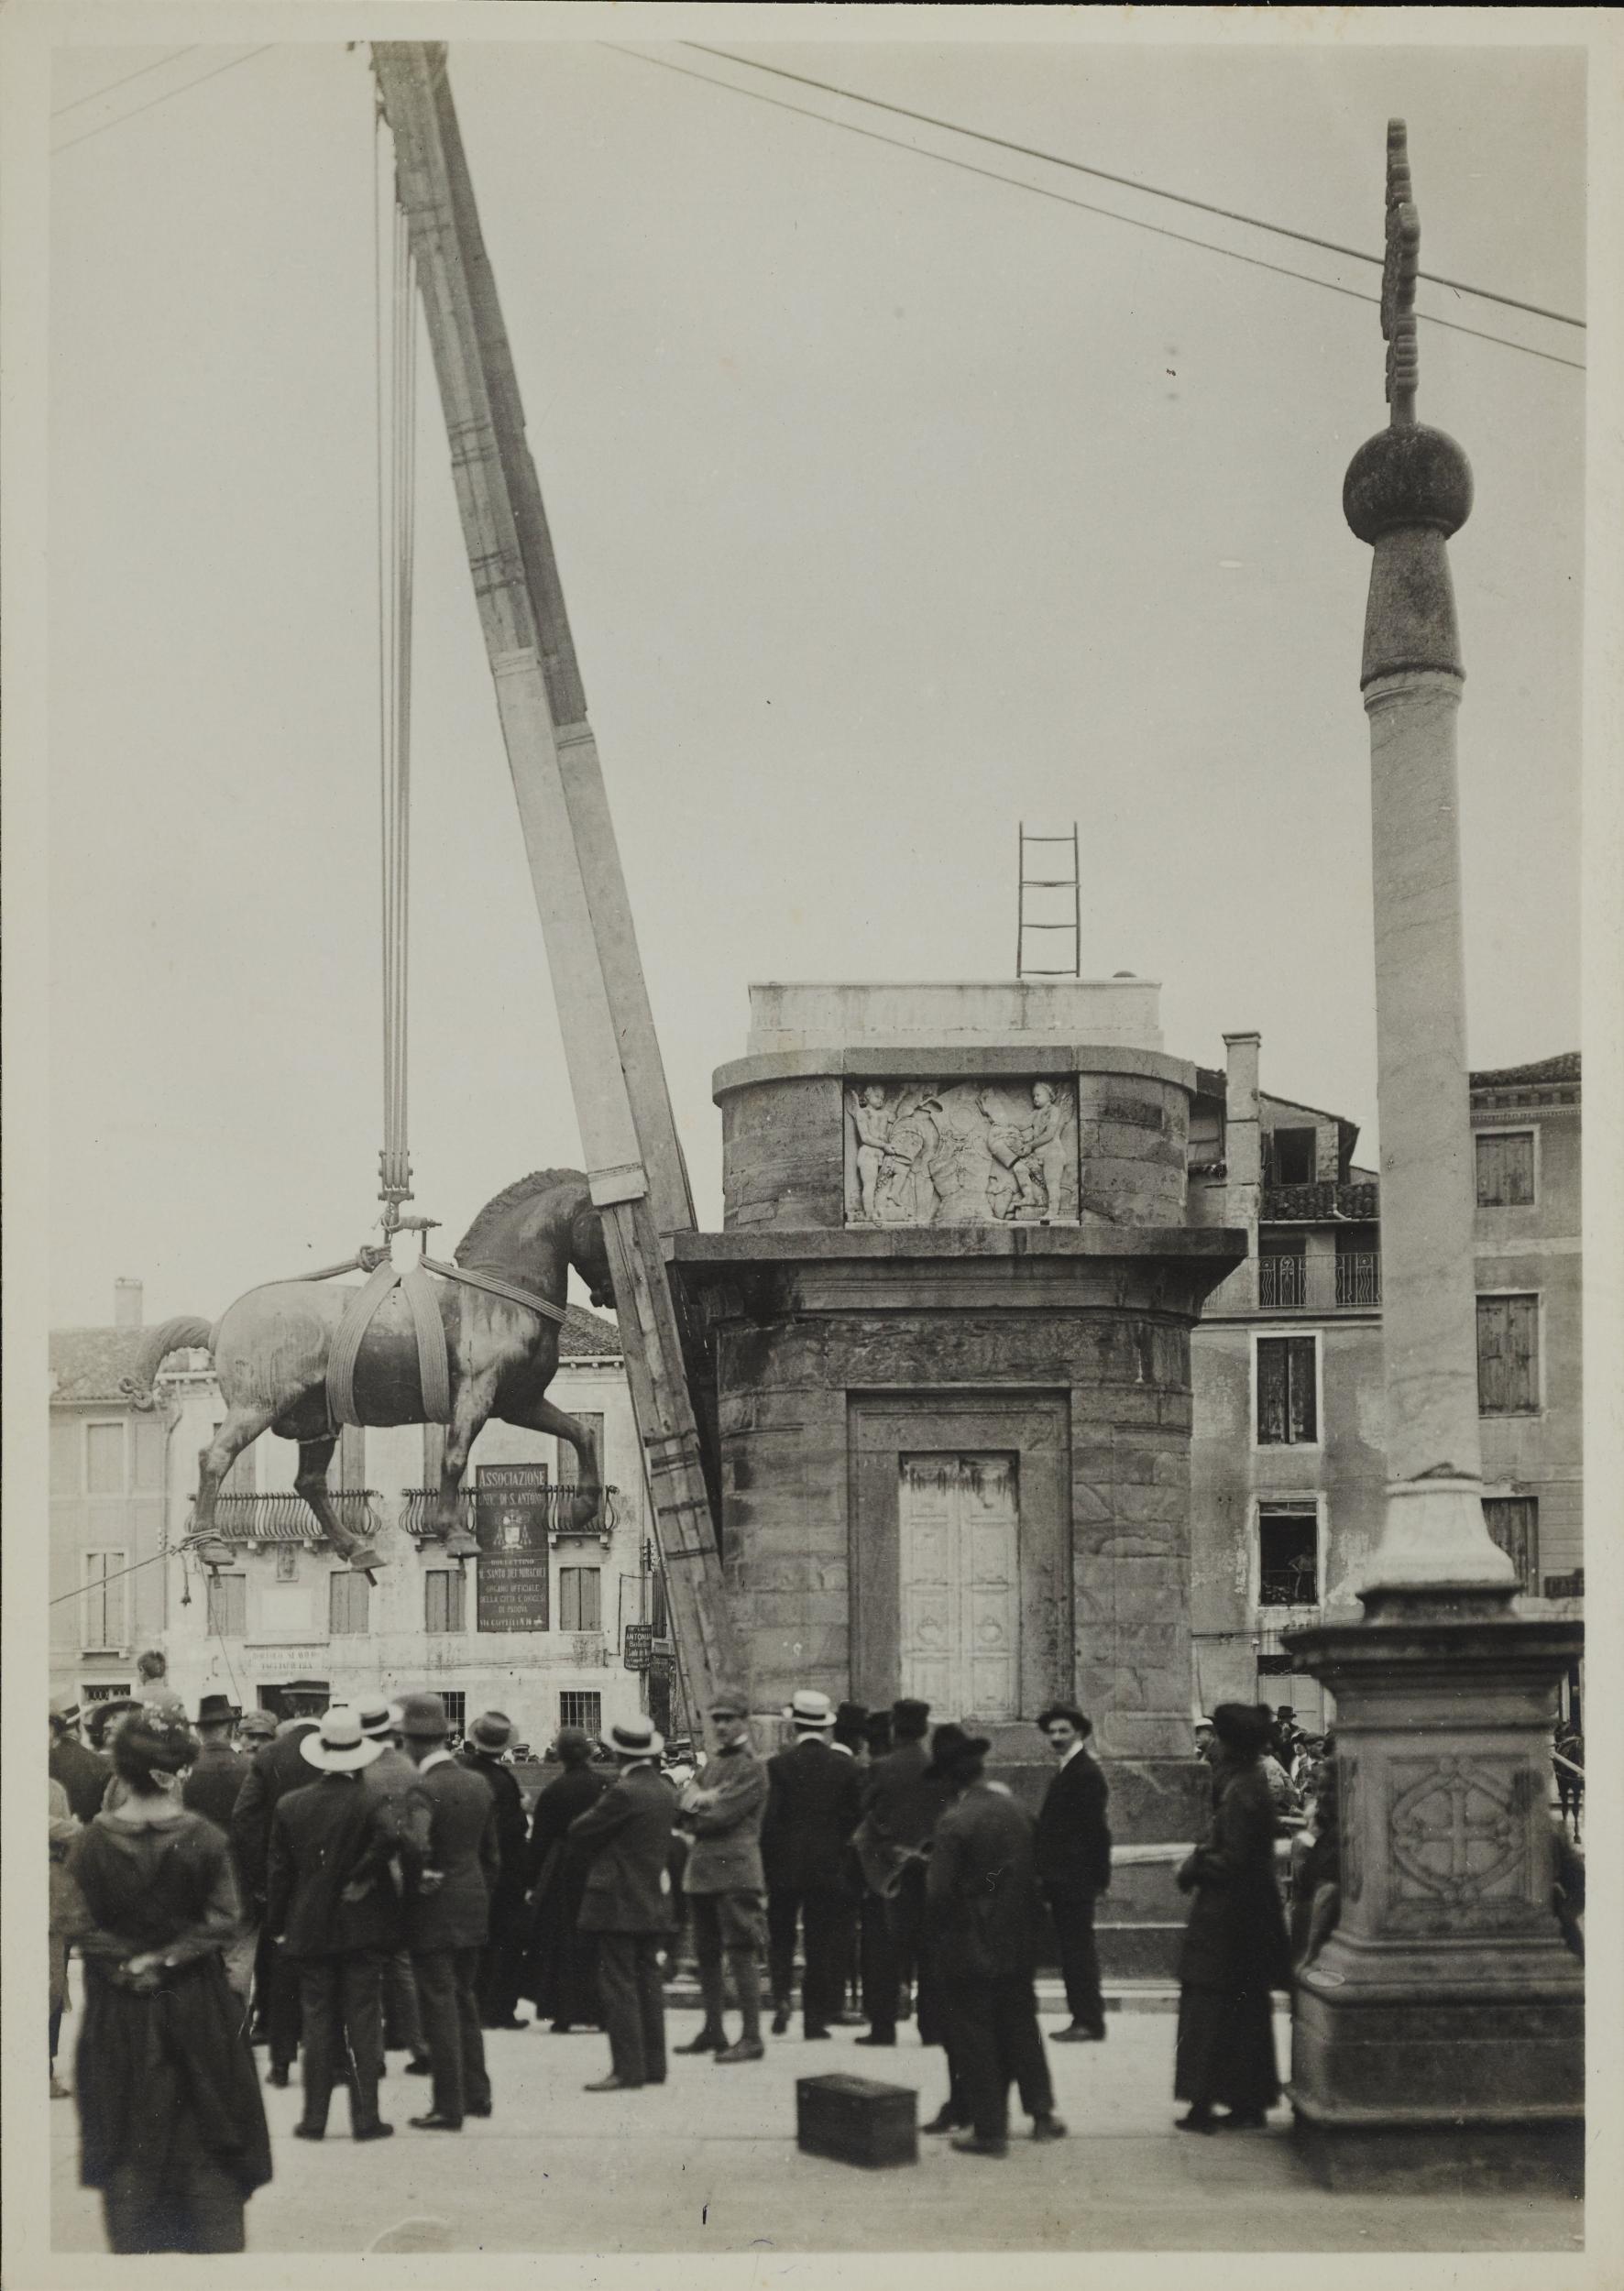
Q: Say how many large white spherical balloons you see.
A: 0